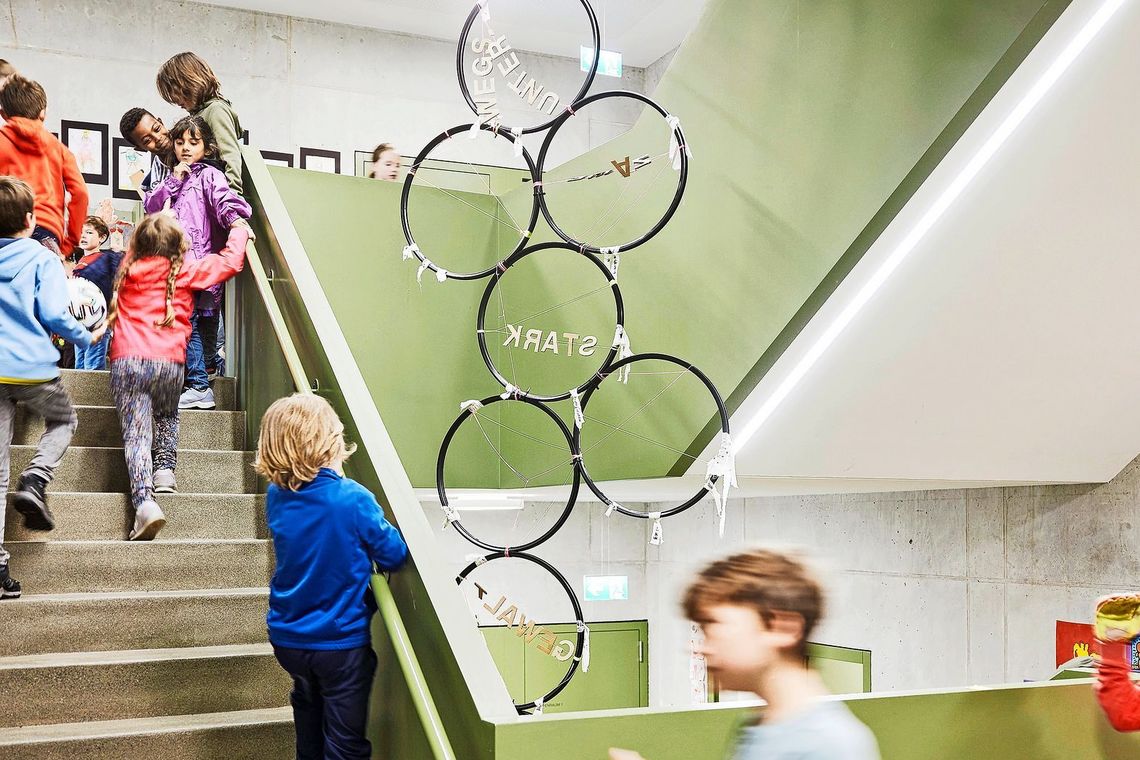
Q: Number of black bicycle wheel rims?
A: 7